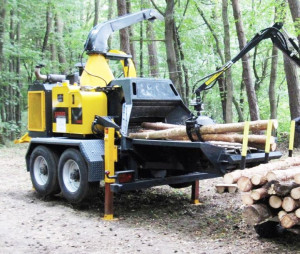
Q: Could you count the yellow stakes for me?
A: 3